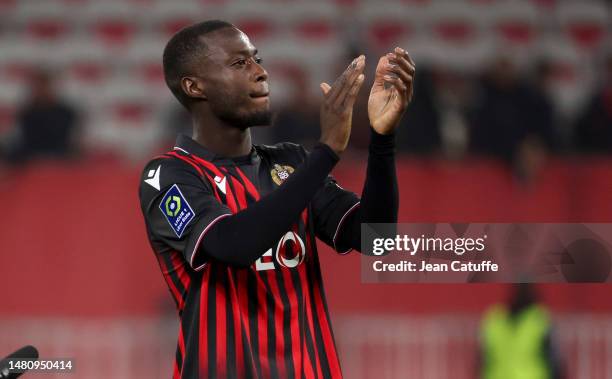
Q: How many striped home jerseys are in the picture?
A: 1